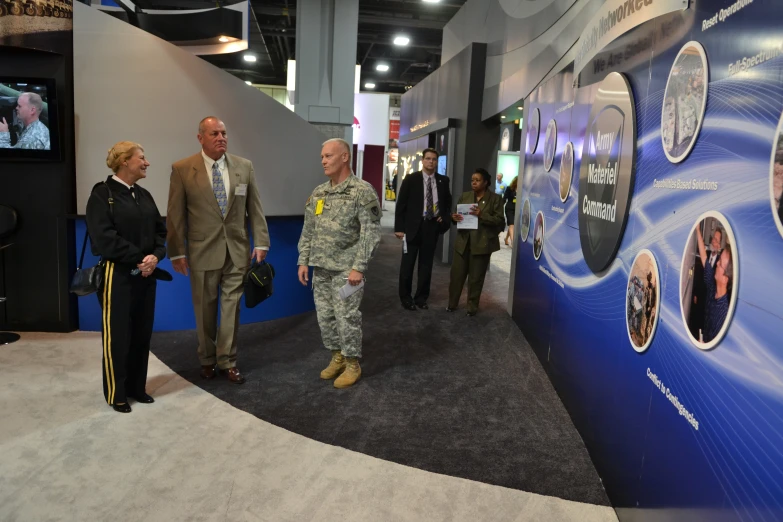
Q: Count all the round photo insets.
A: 9